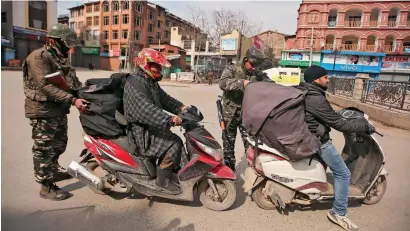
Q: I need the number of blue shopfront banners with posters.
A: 1